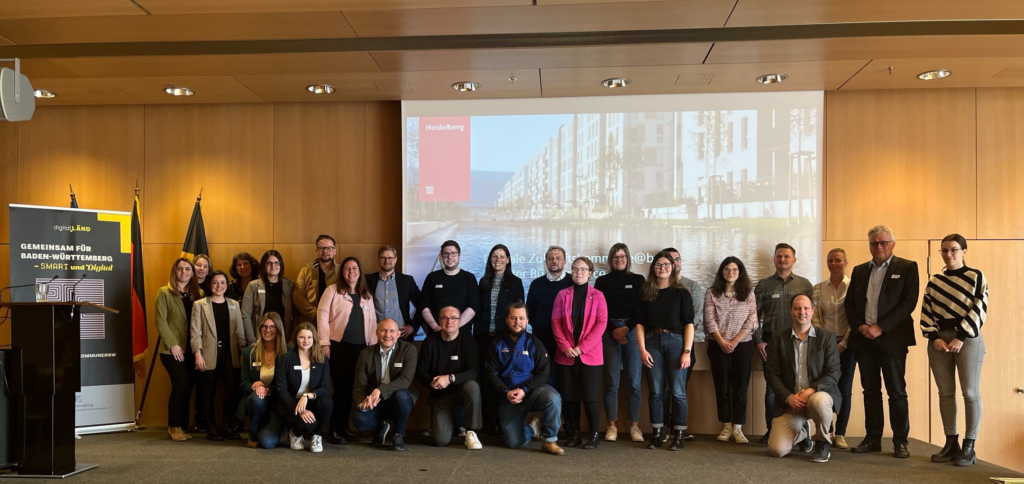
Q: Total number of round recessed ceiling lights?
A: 7